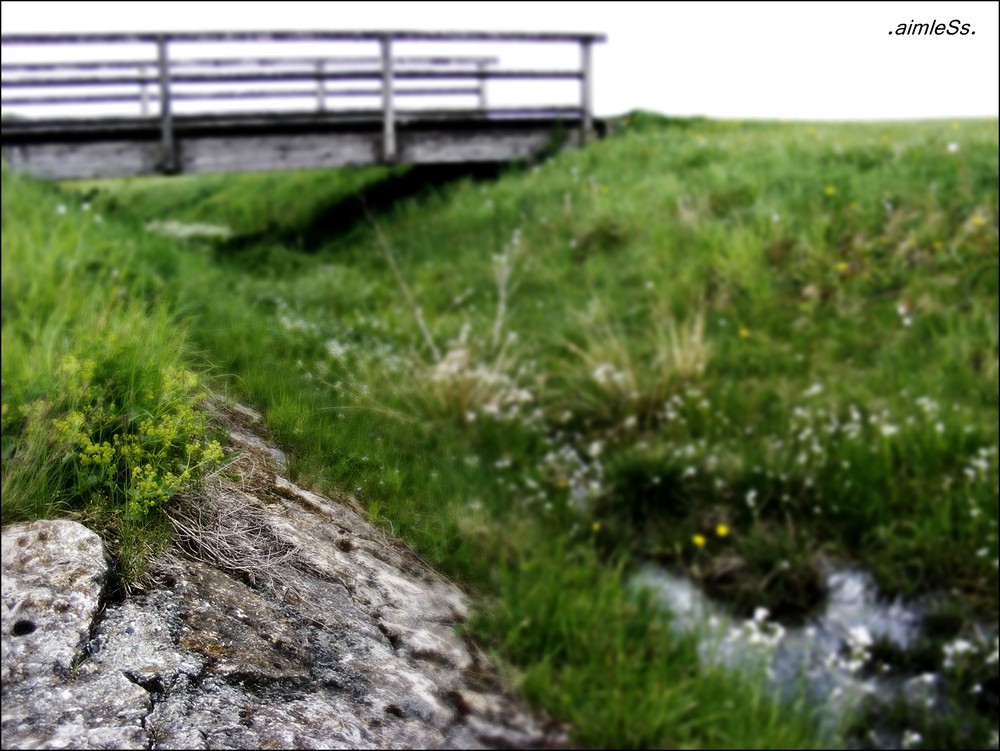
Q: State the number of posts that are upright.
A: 6